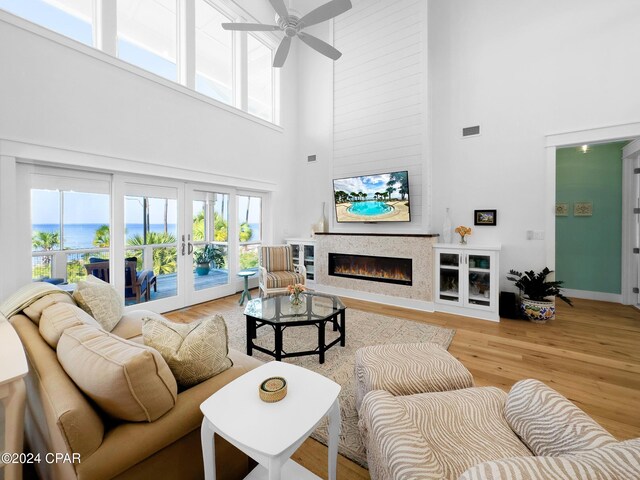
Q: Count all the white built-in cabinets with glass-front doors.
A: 2